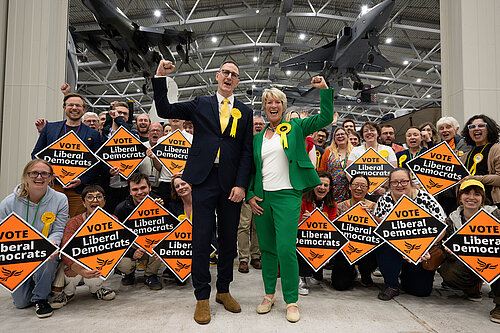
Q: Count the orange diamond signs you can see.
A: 13